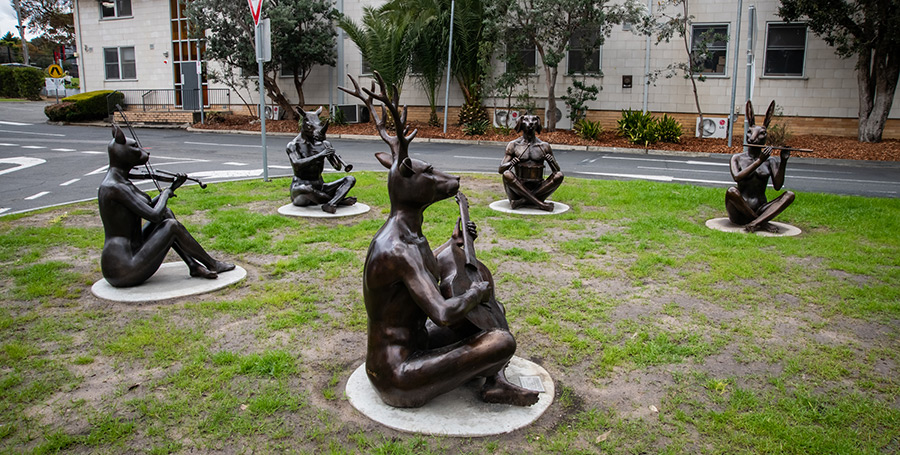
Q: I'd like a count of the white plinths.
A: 5